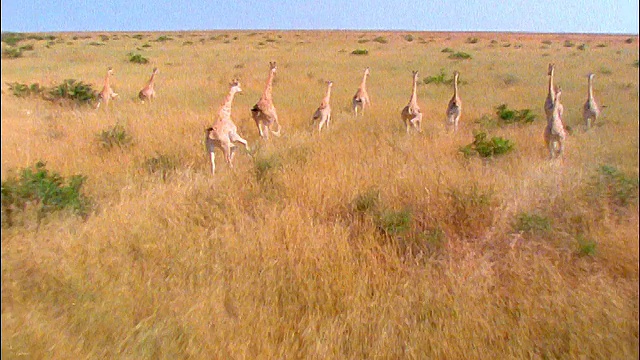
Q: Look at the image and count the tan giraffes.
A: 11